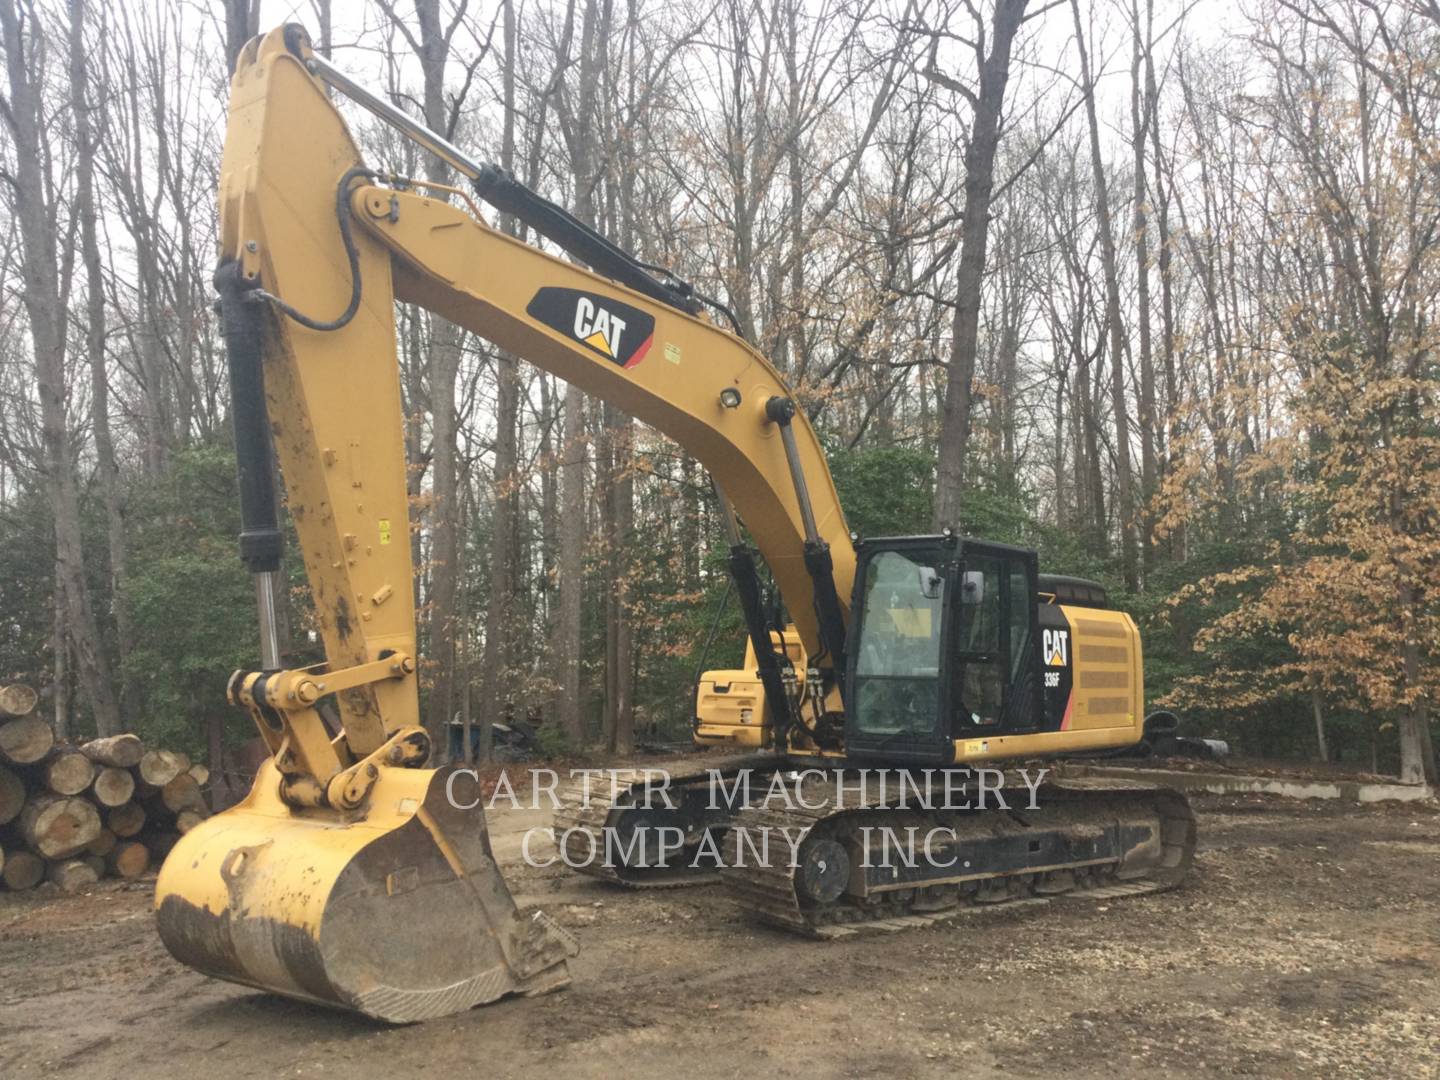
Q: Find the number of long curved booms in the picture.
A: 1